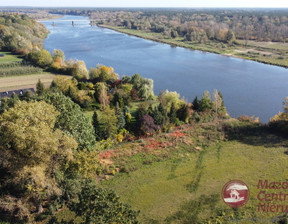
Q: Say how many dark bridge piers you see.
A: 3